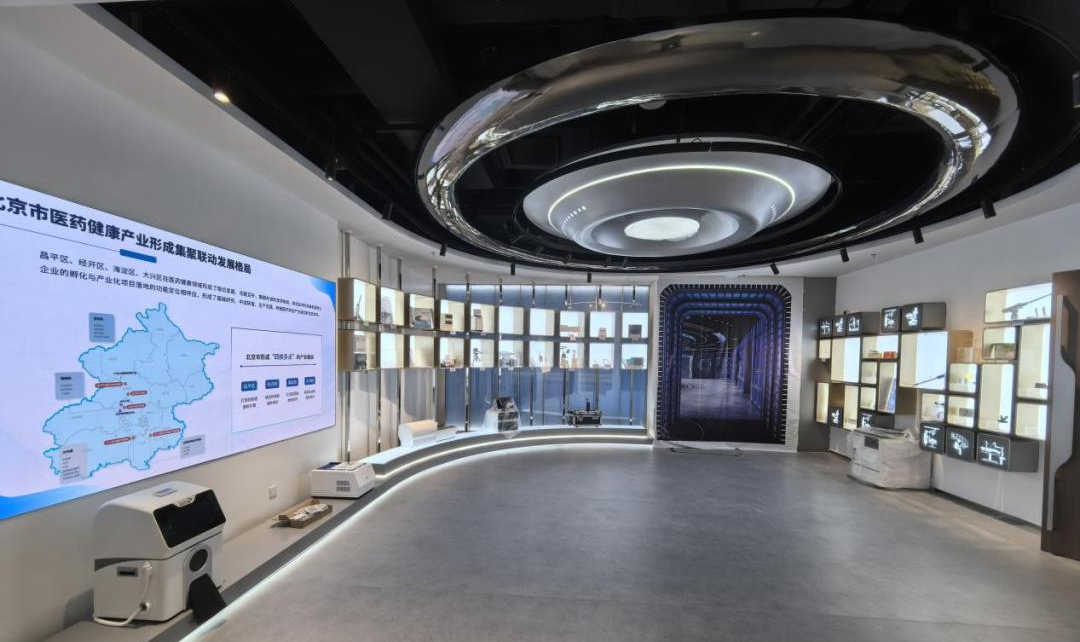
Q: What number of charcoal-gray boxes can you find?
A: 10